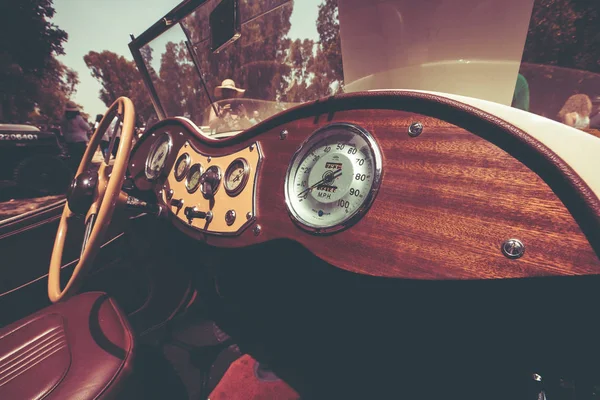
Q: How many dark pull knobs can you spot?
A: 2